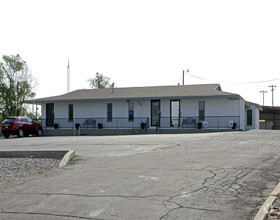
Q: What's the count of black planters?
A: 6